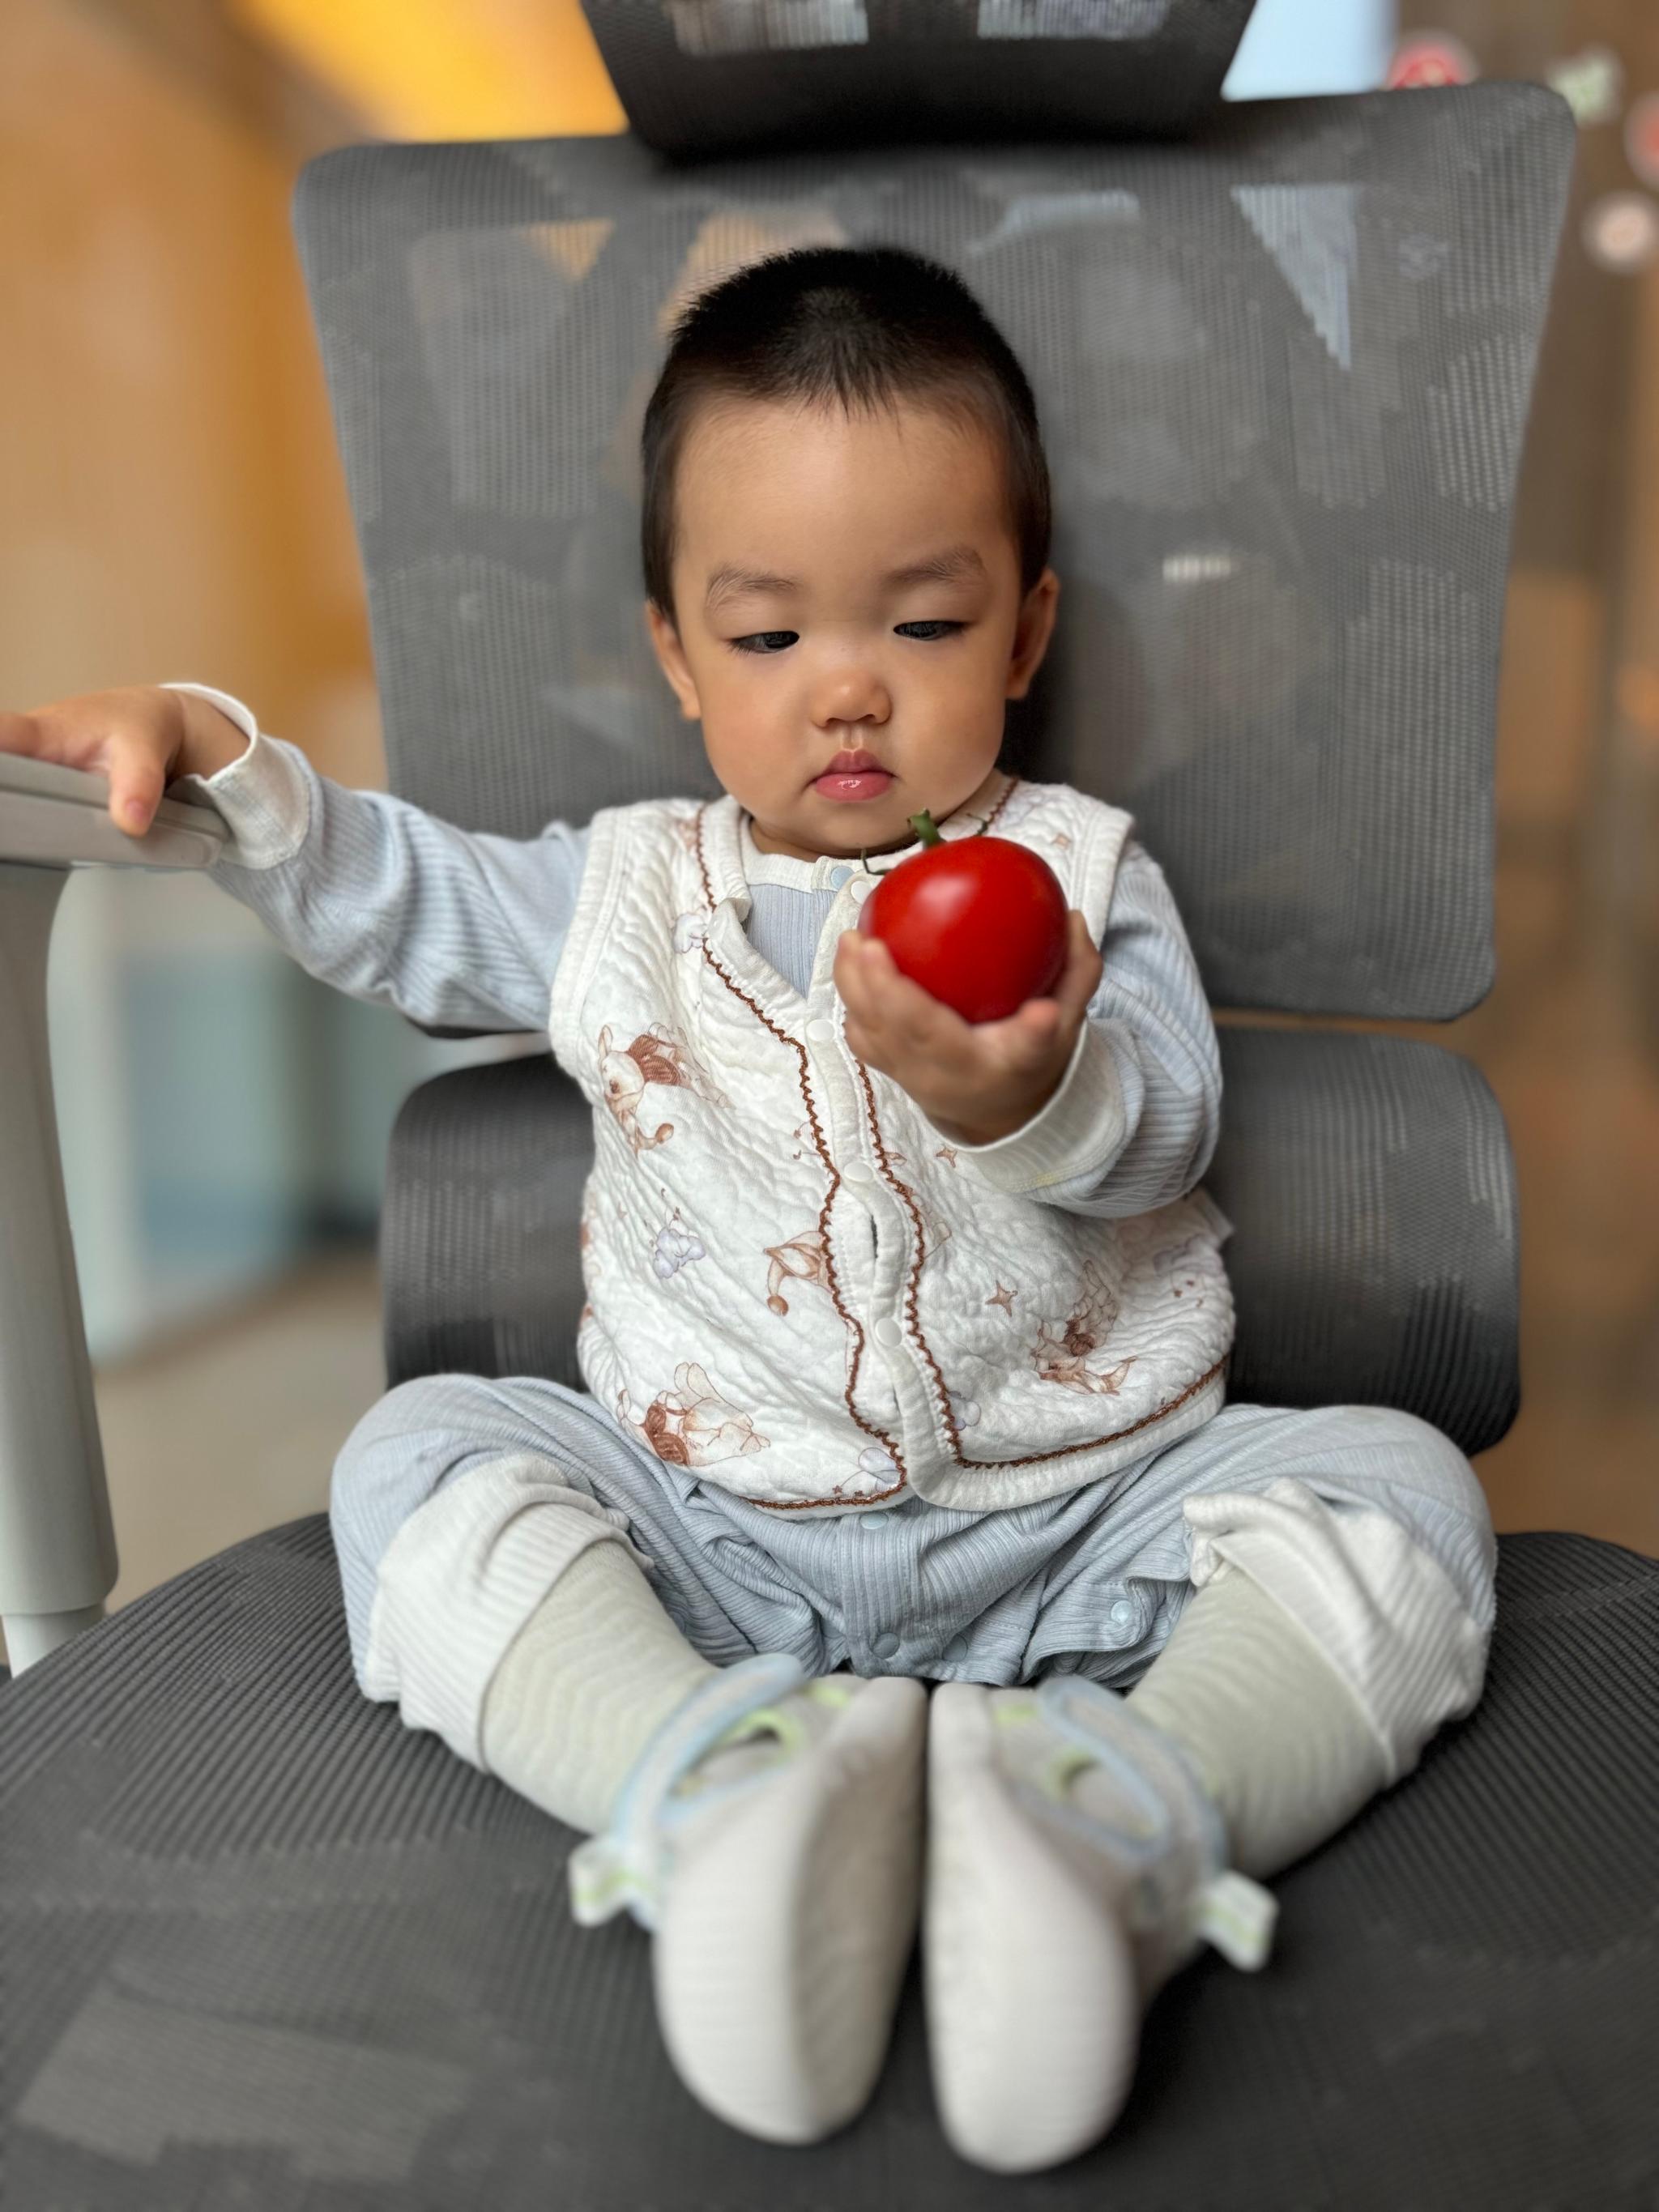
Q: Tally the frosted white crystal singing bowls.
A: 0